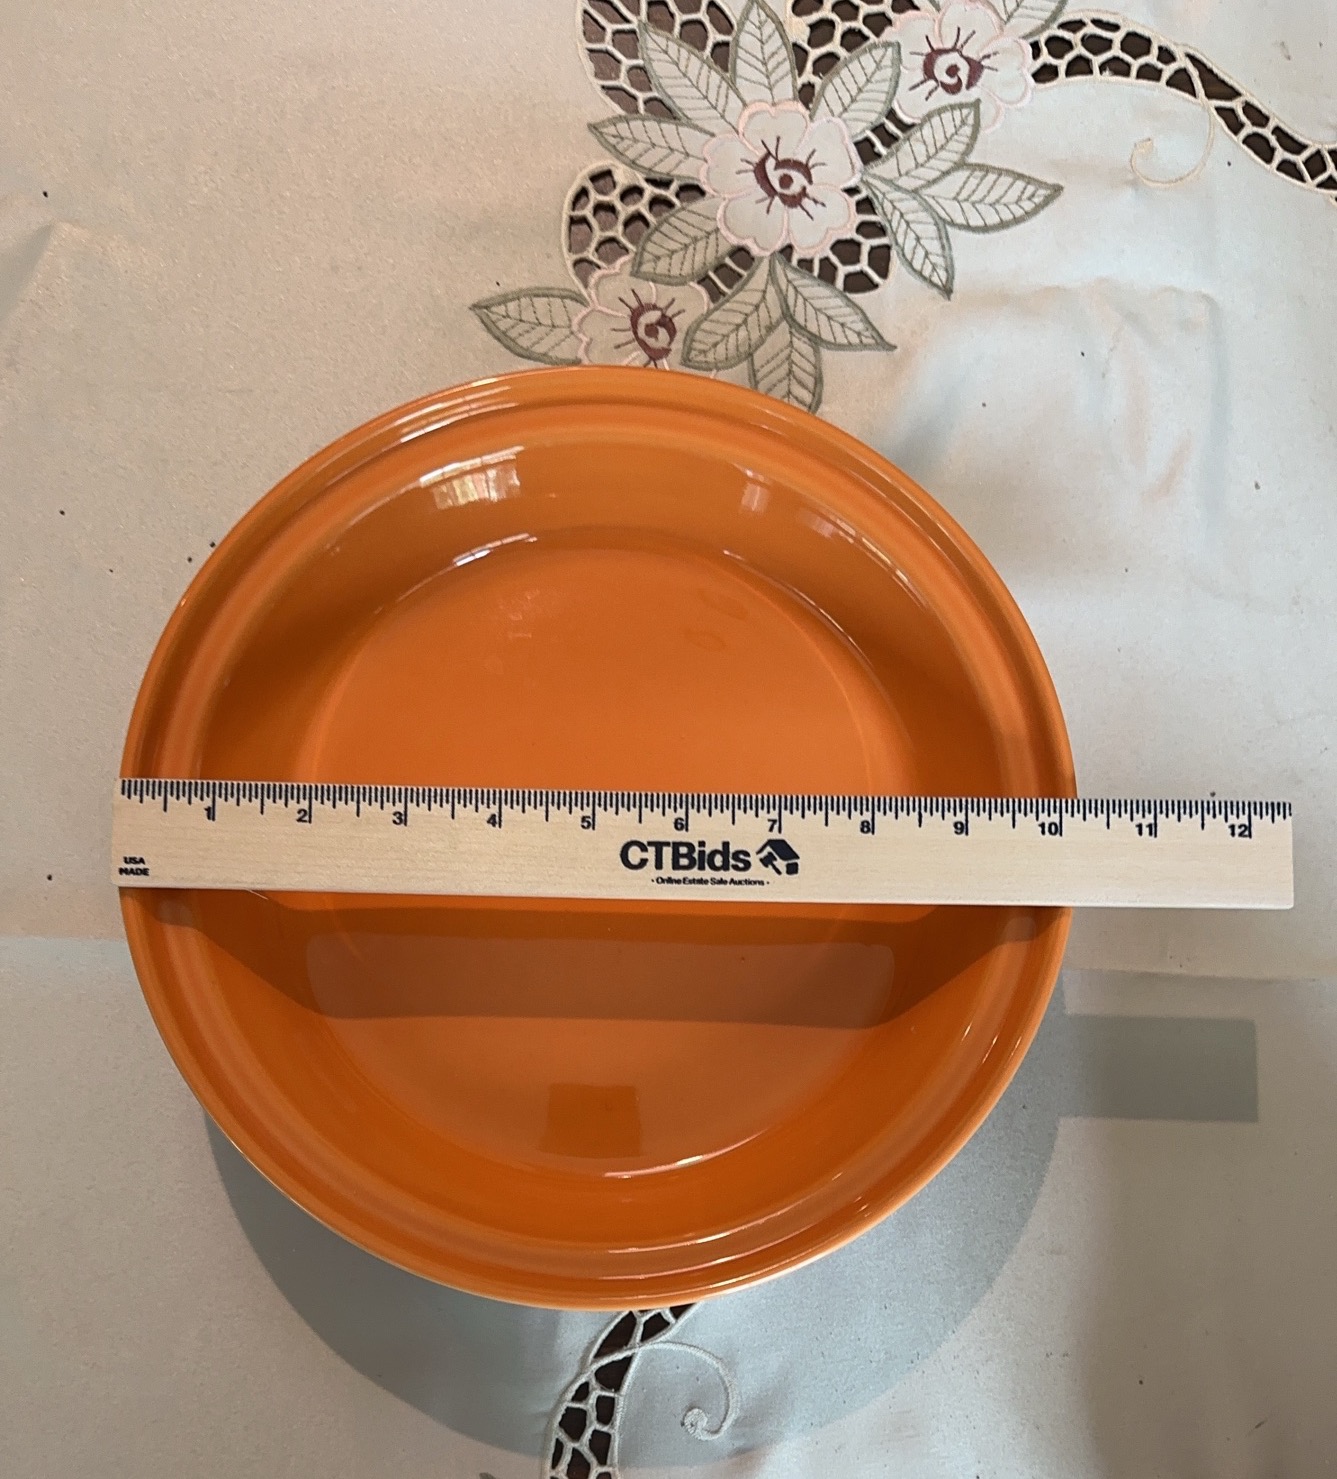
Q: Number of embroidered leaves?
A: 13